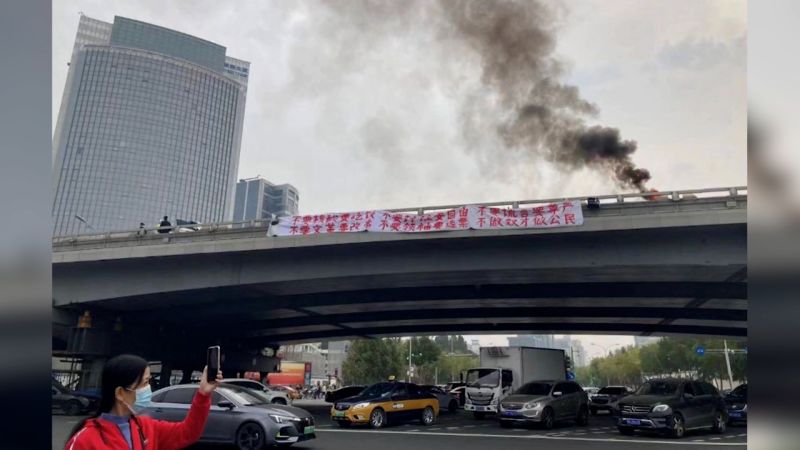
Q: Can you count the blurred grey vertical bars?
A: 2